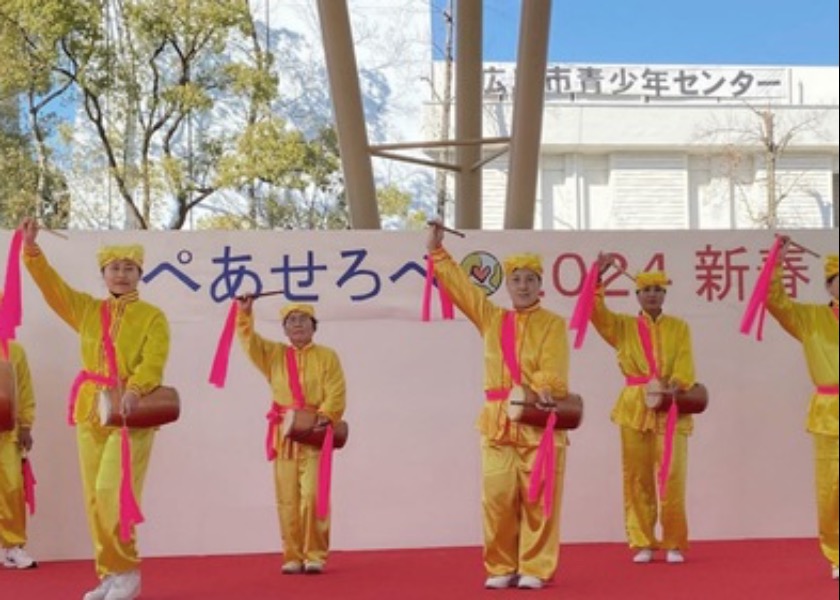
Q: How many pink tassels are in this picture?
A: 10